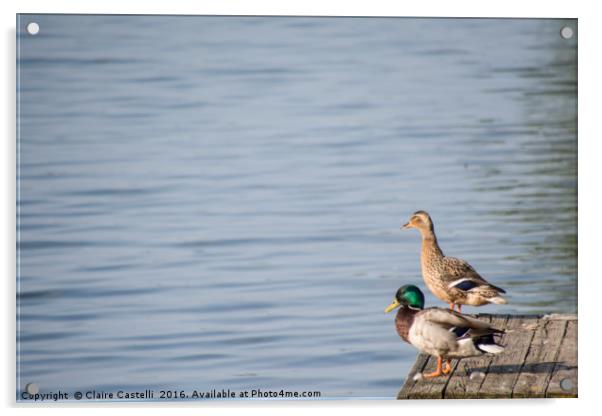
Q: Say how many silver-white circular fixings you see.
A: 4